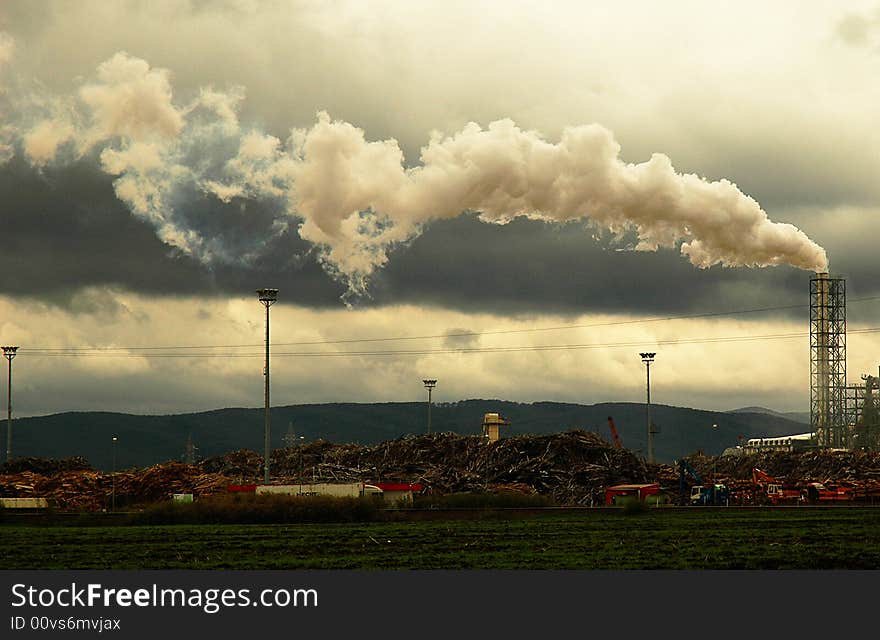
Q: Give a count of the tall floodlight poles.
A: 4